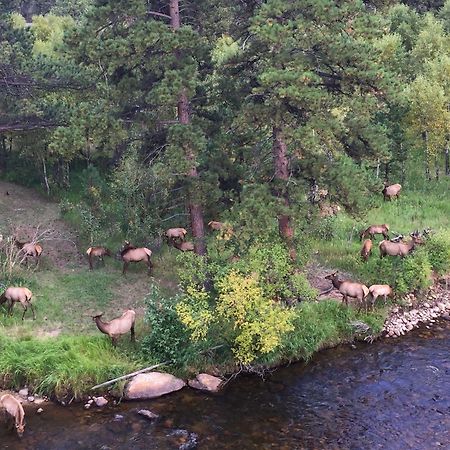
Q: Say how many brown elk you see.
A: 15